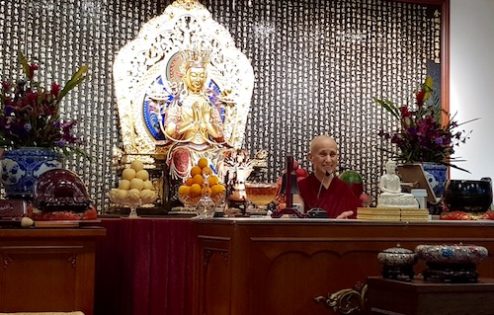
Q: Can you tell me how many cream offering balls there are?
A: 10